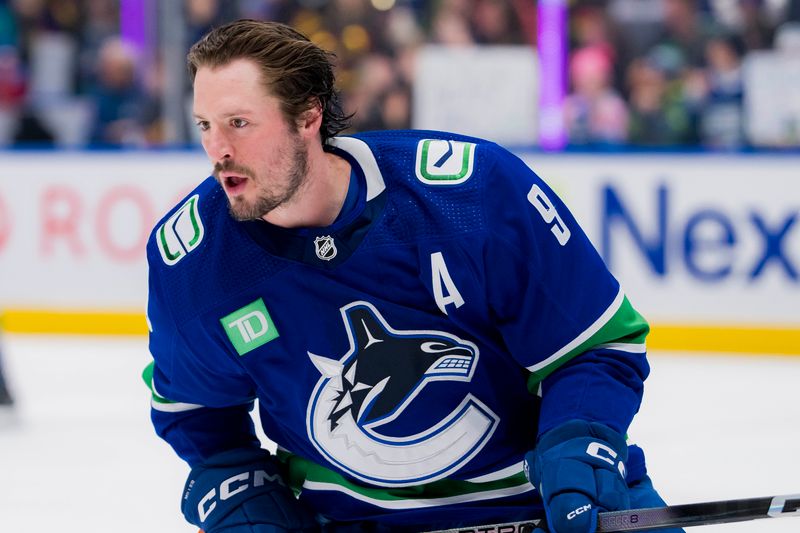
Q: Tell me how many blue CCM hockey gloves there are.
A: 2